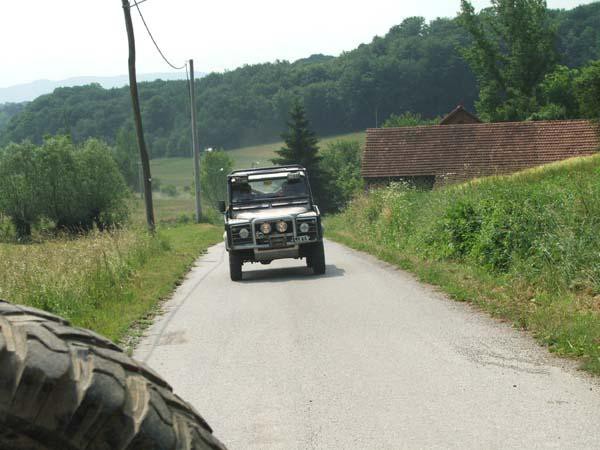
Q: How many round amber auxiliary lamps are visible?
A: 2